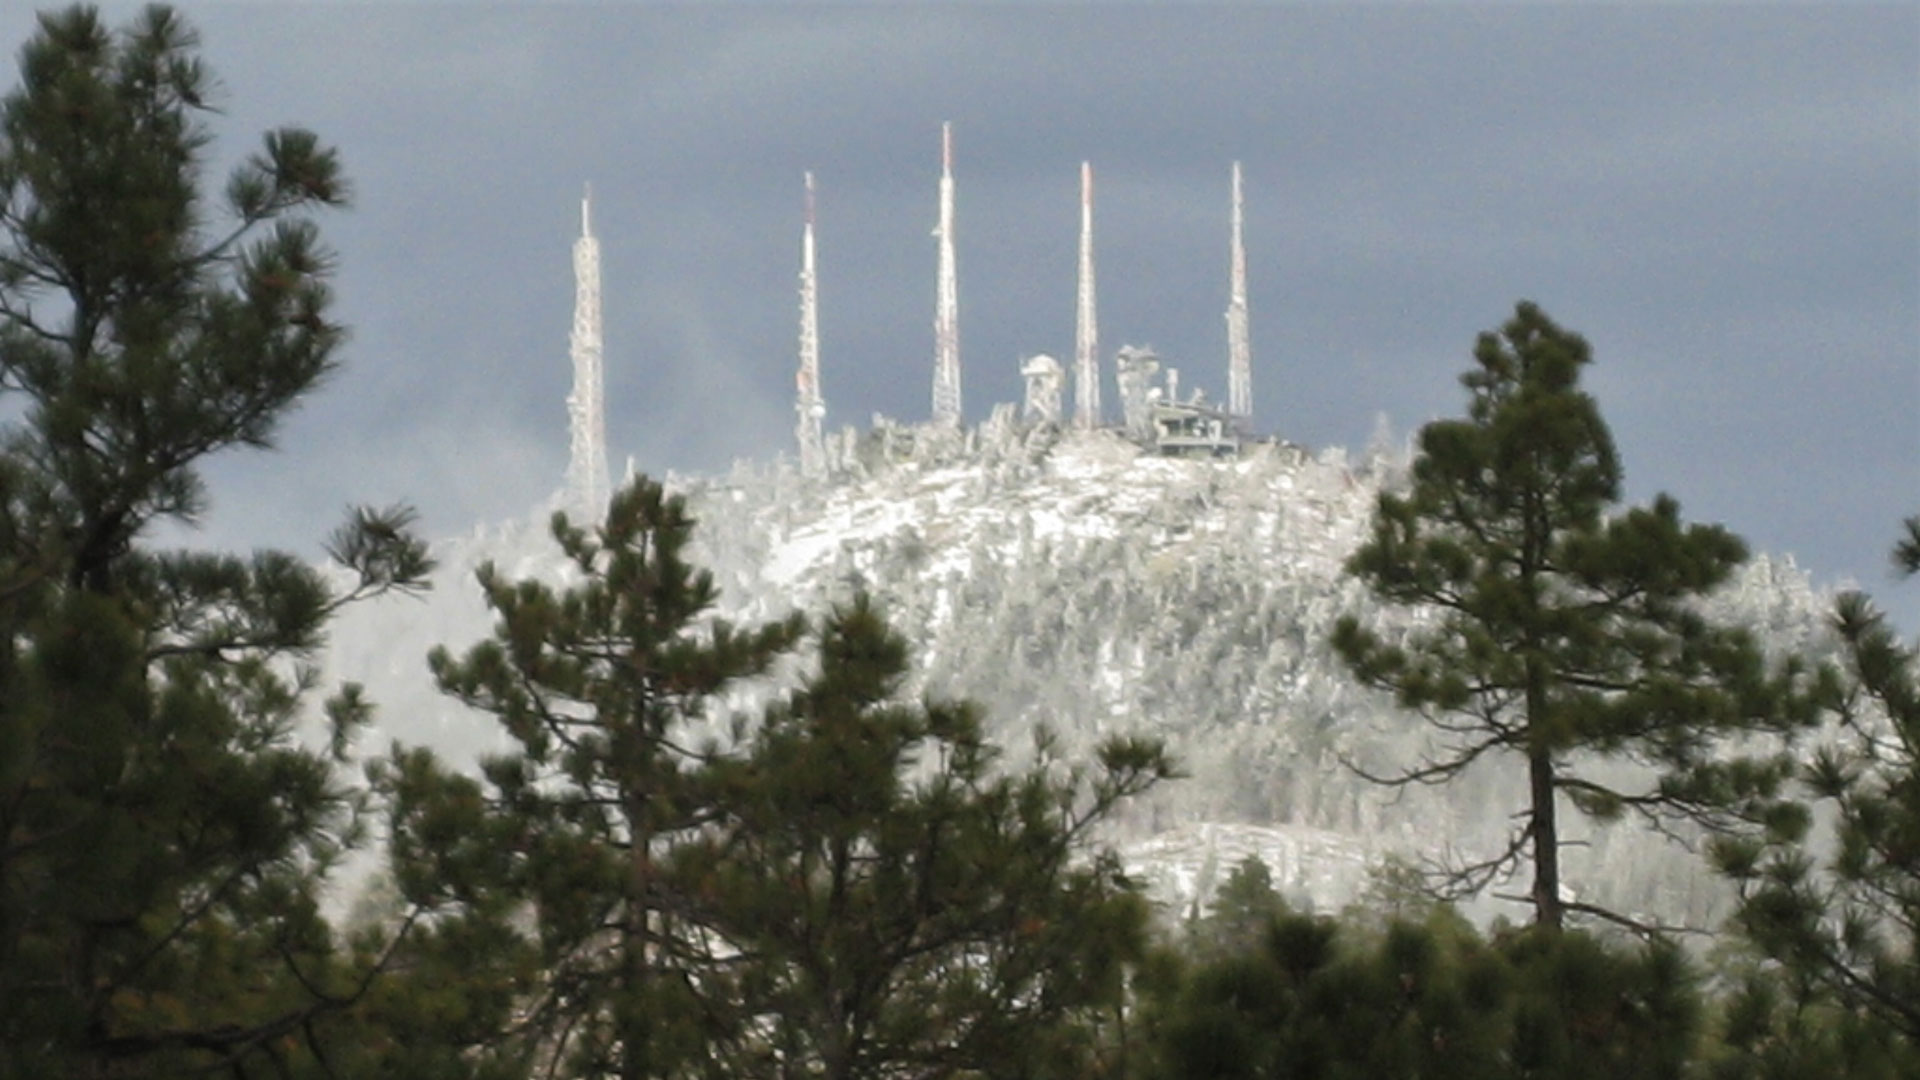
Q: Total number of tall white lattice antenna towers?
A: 5